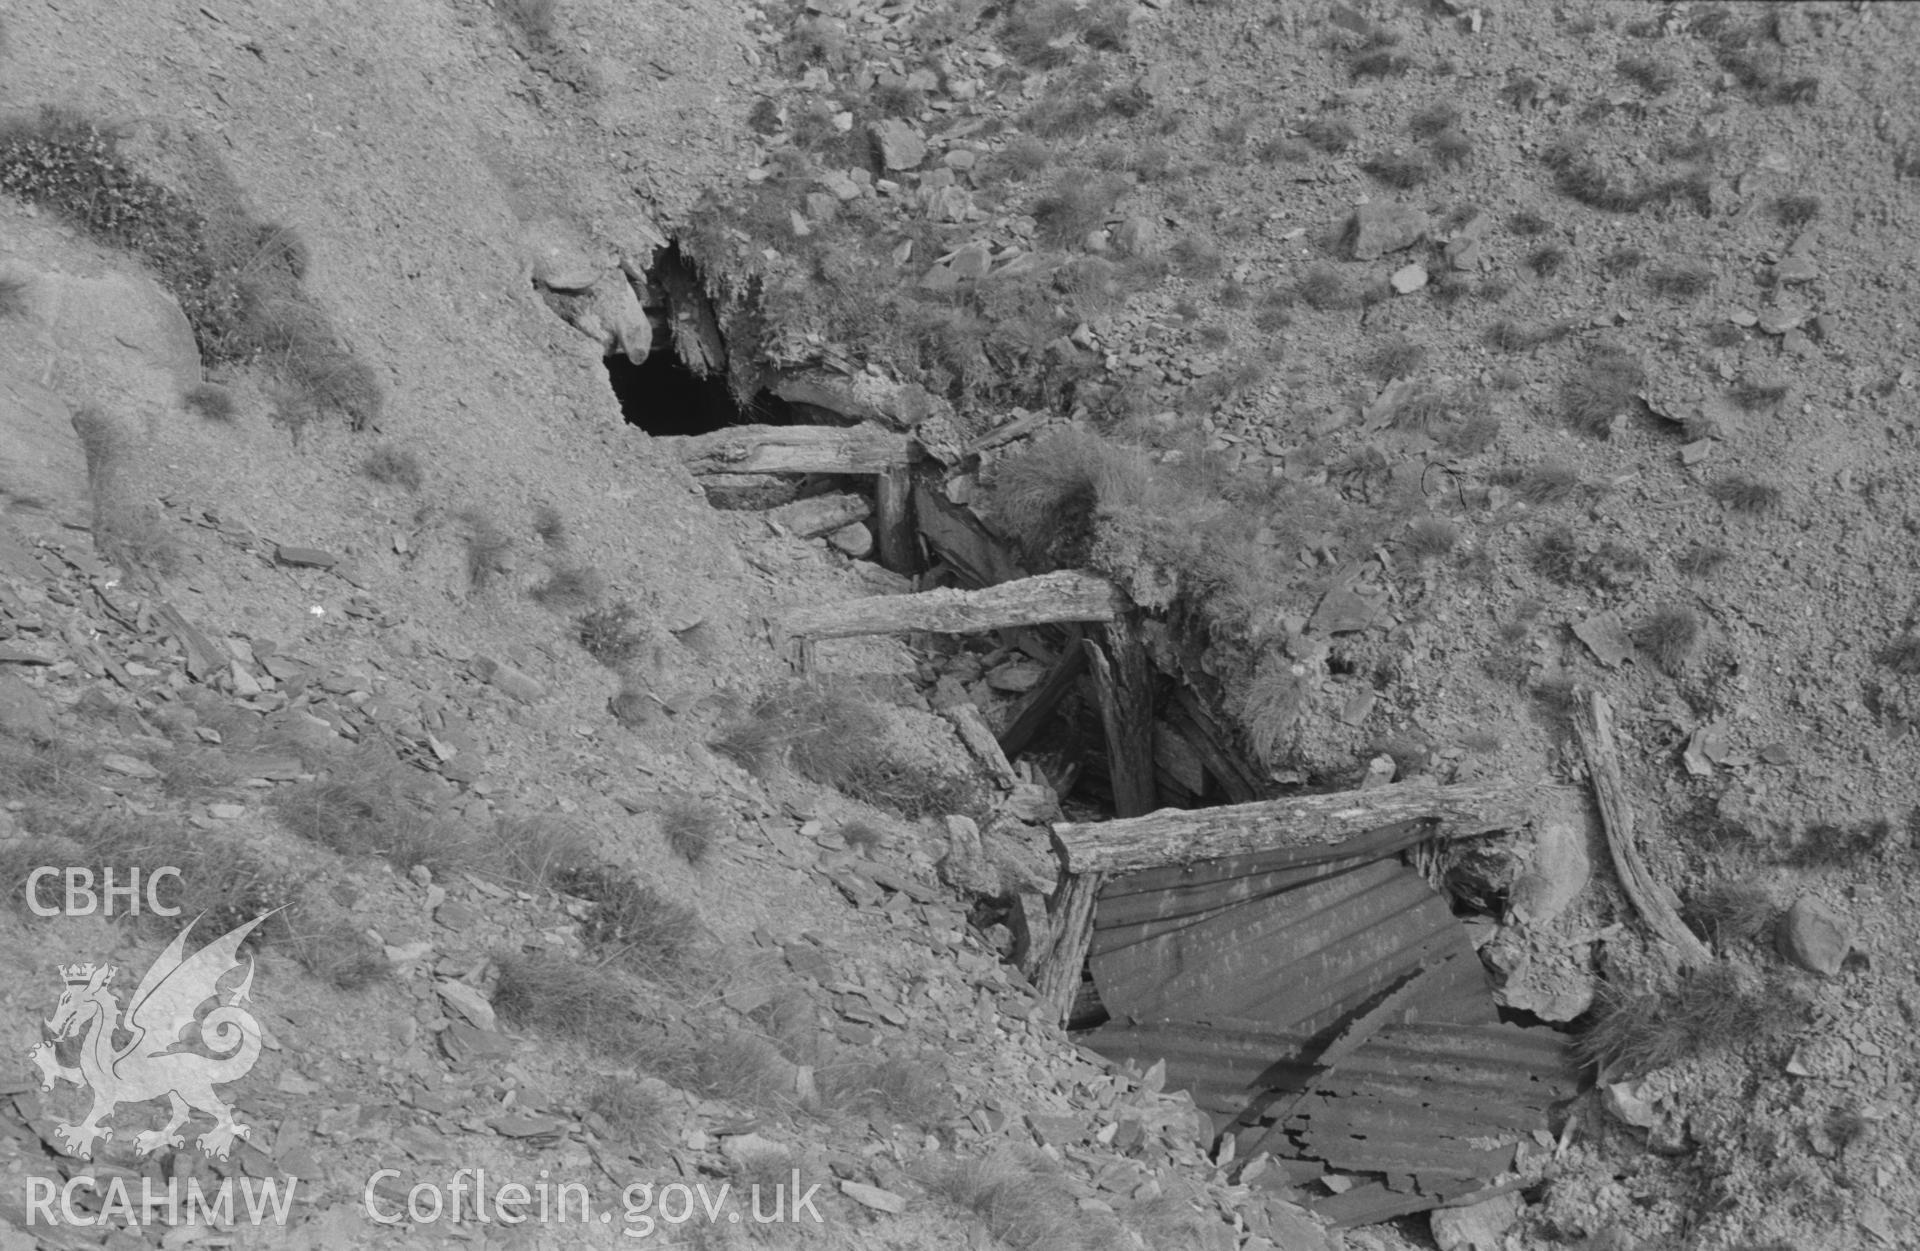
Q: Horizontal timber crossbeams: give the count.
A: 3